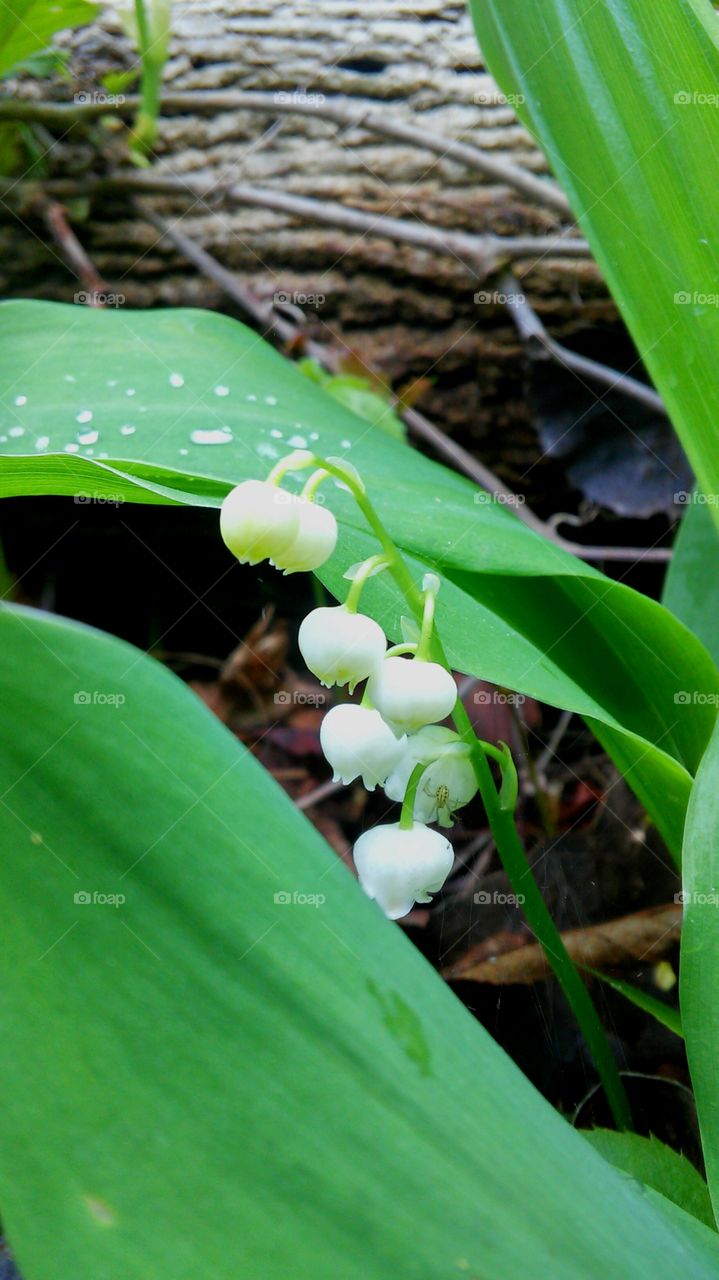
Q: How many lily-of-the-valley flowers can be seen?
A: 7